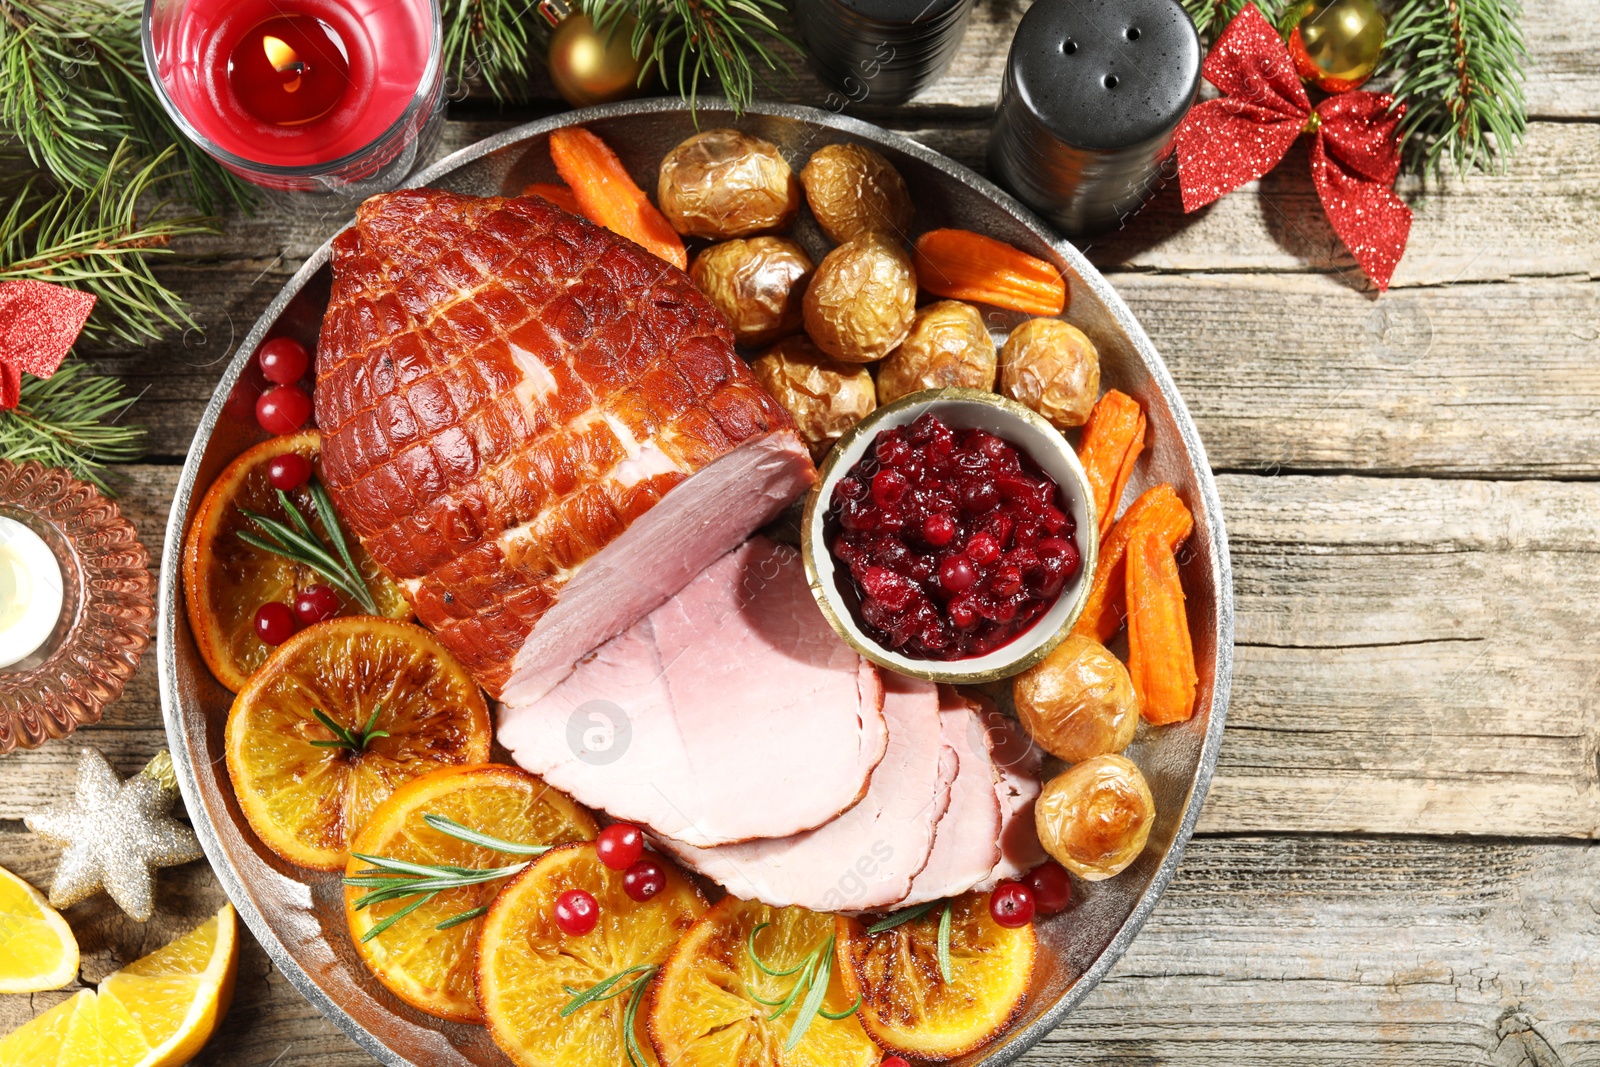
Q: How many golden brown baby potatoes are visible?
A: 9